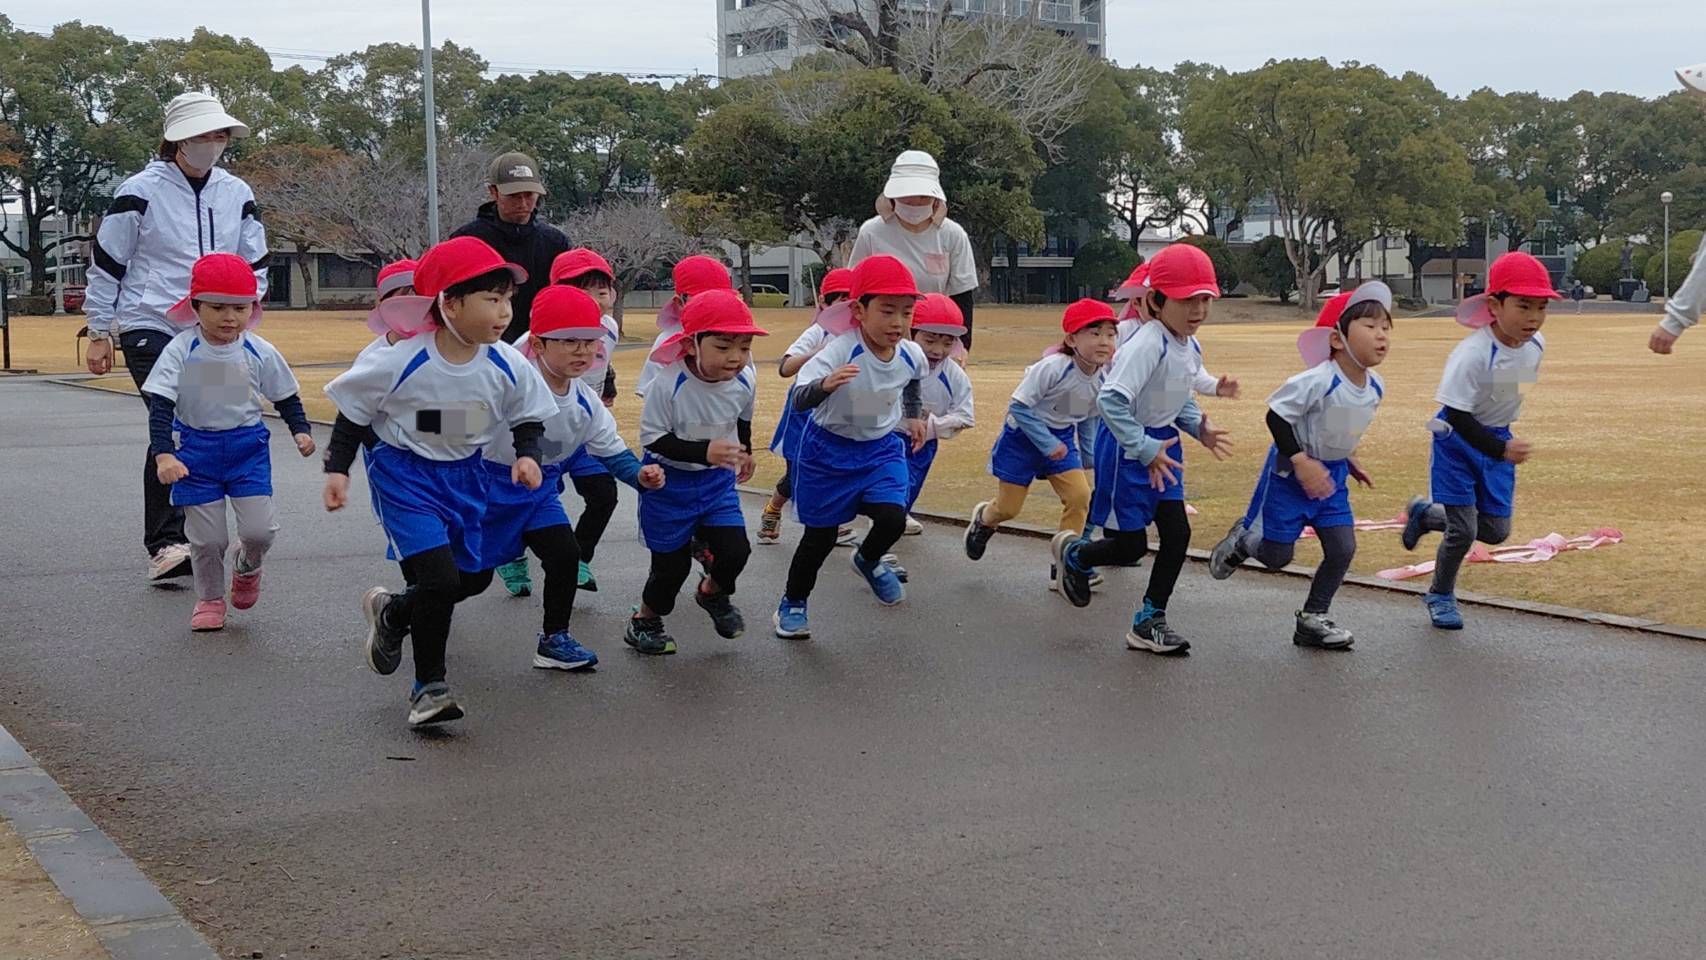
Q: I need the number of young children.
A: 15